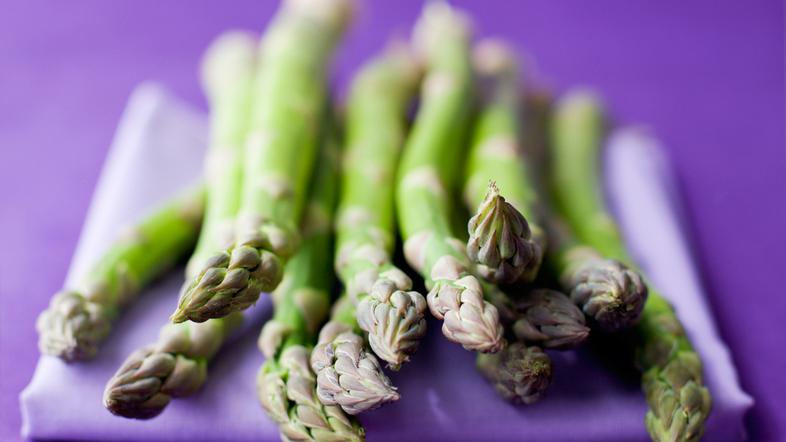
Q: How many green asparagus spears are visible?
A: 12